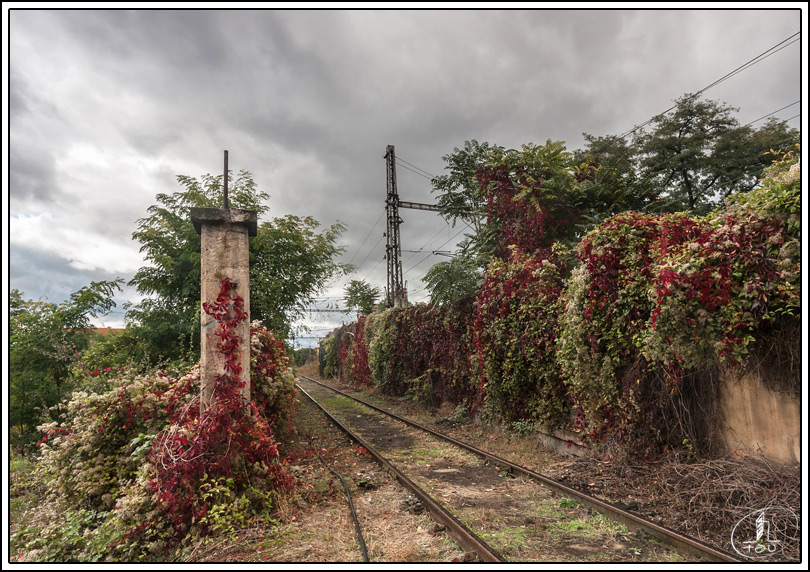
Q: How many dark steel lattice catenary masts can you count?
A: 1